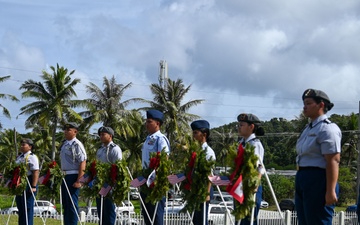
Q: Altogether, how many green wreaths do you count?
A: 7